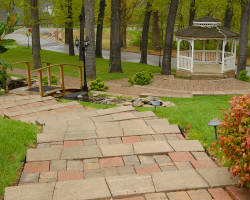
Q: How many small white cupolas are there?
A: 1